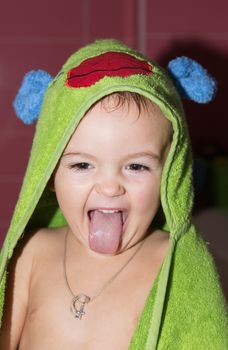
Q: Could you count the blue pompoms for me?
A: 2